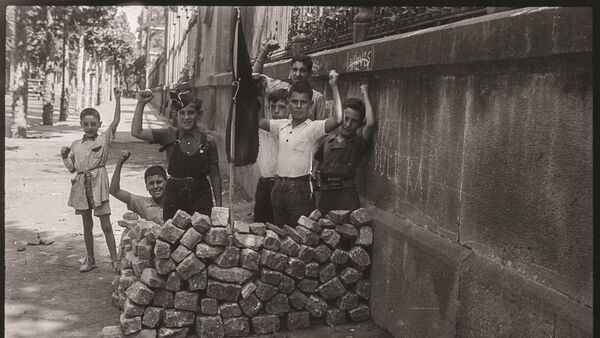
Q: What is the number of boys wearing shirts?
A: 7